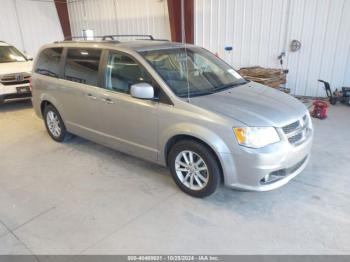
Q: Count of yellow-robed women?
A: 0